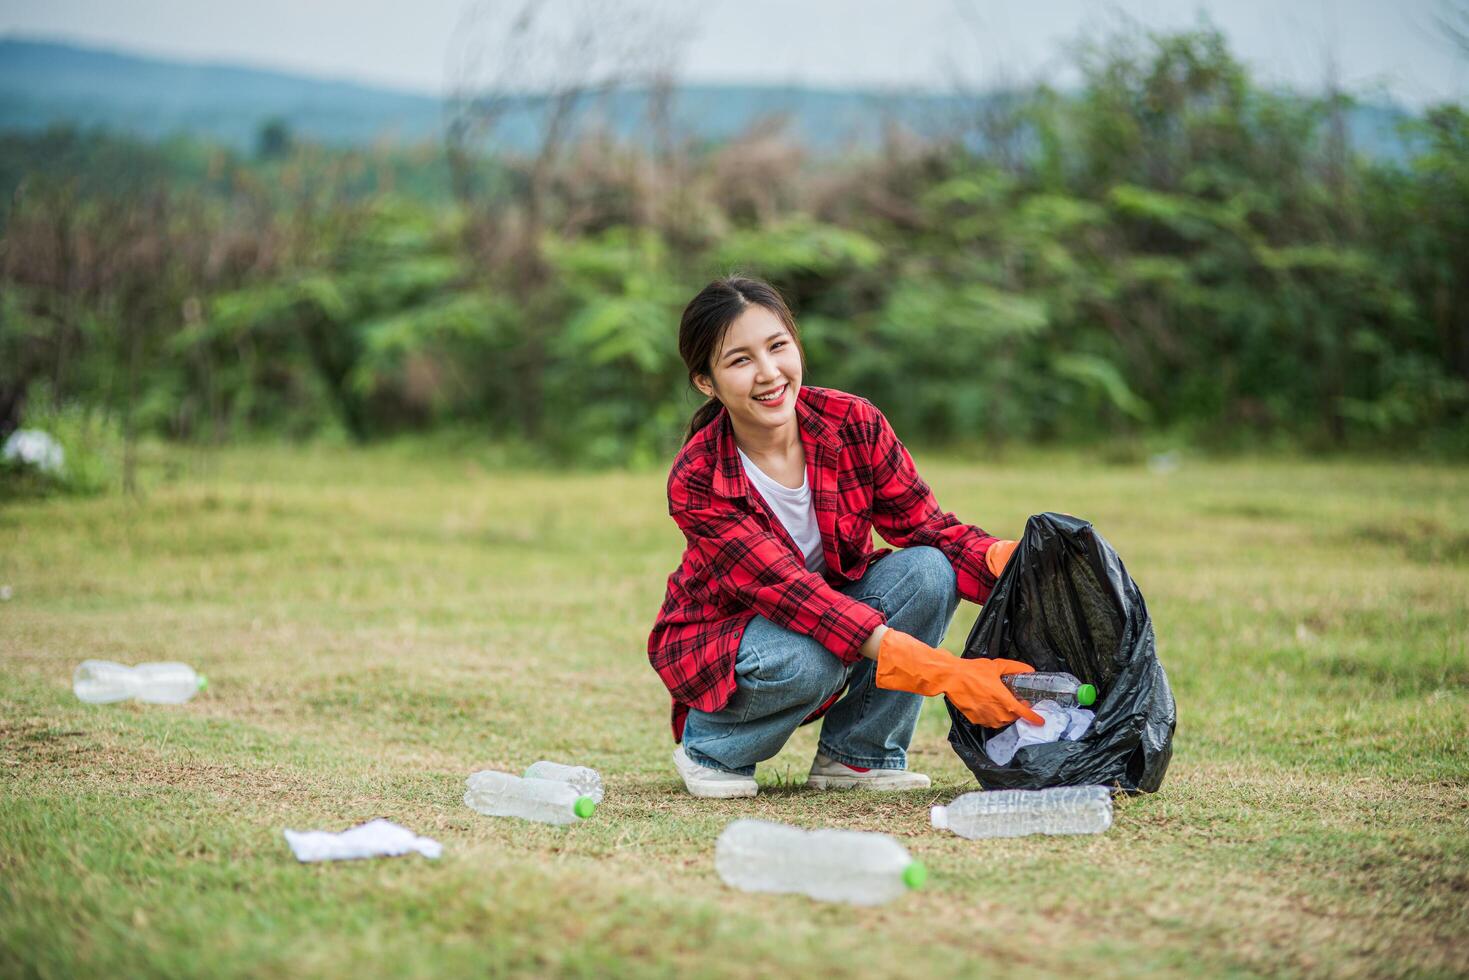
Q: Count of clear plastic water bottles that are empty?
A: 6